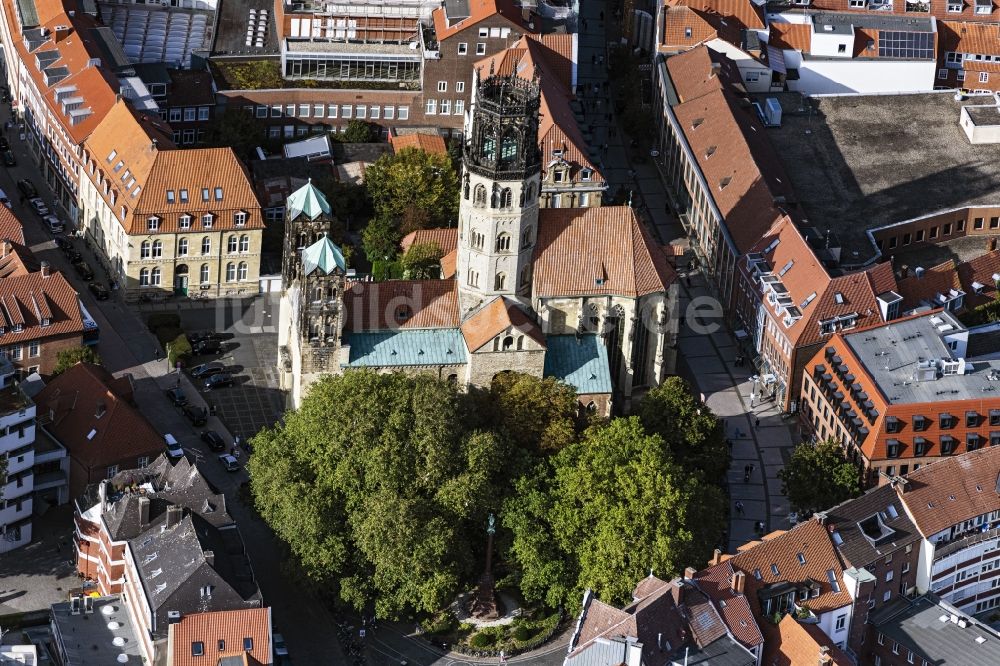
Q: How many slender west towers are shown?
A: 2